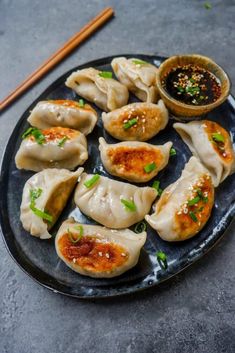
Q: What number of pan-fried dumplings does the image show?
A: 11